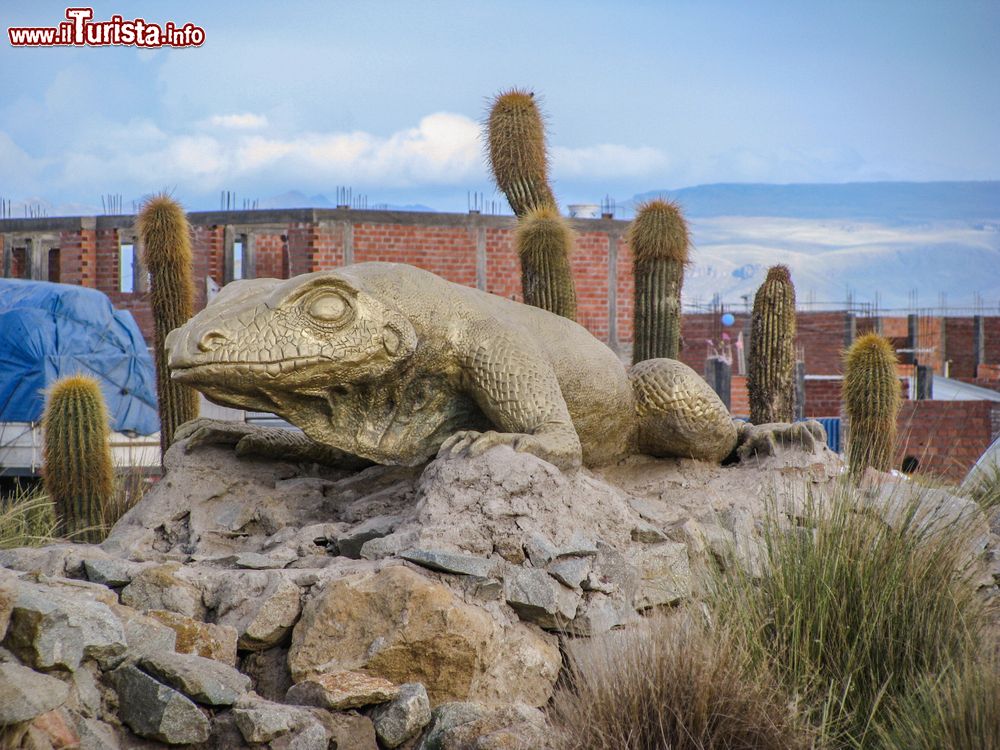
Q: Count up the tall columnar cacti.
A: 7